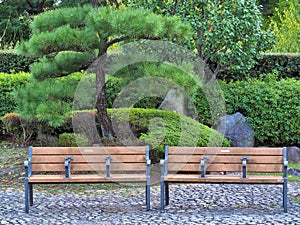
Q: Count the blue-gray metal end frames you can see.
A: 4